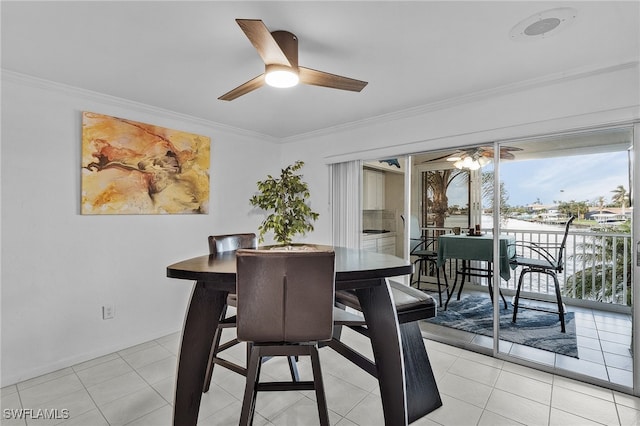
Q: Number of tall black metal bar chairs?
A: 2